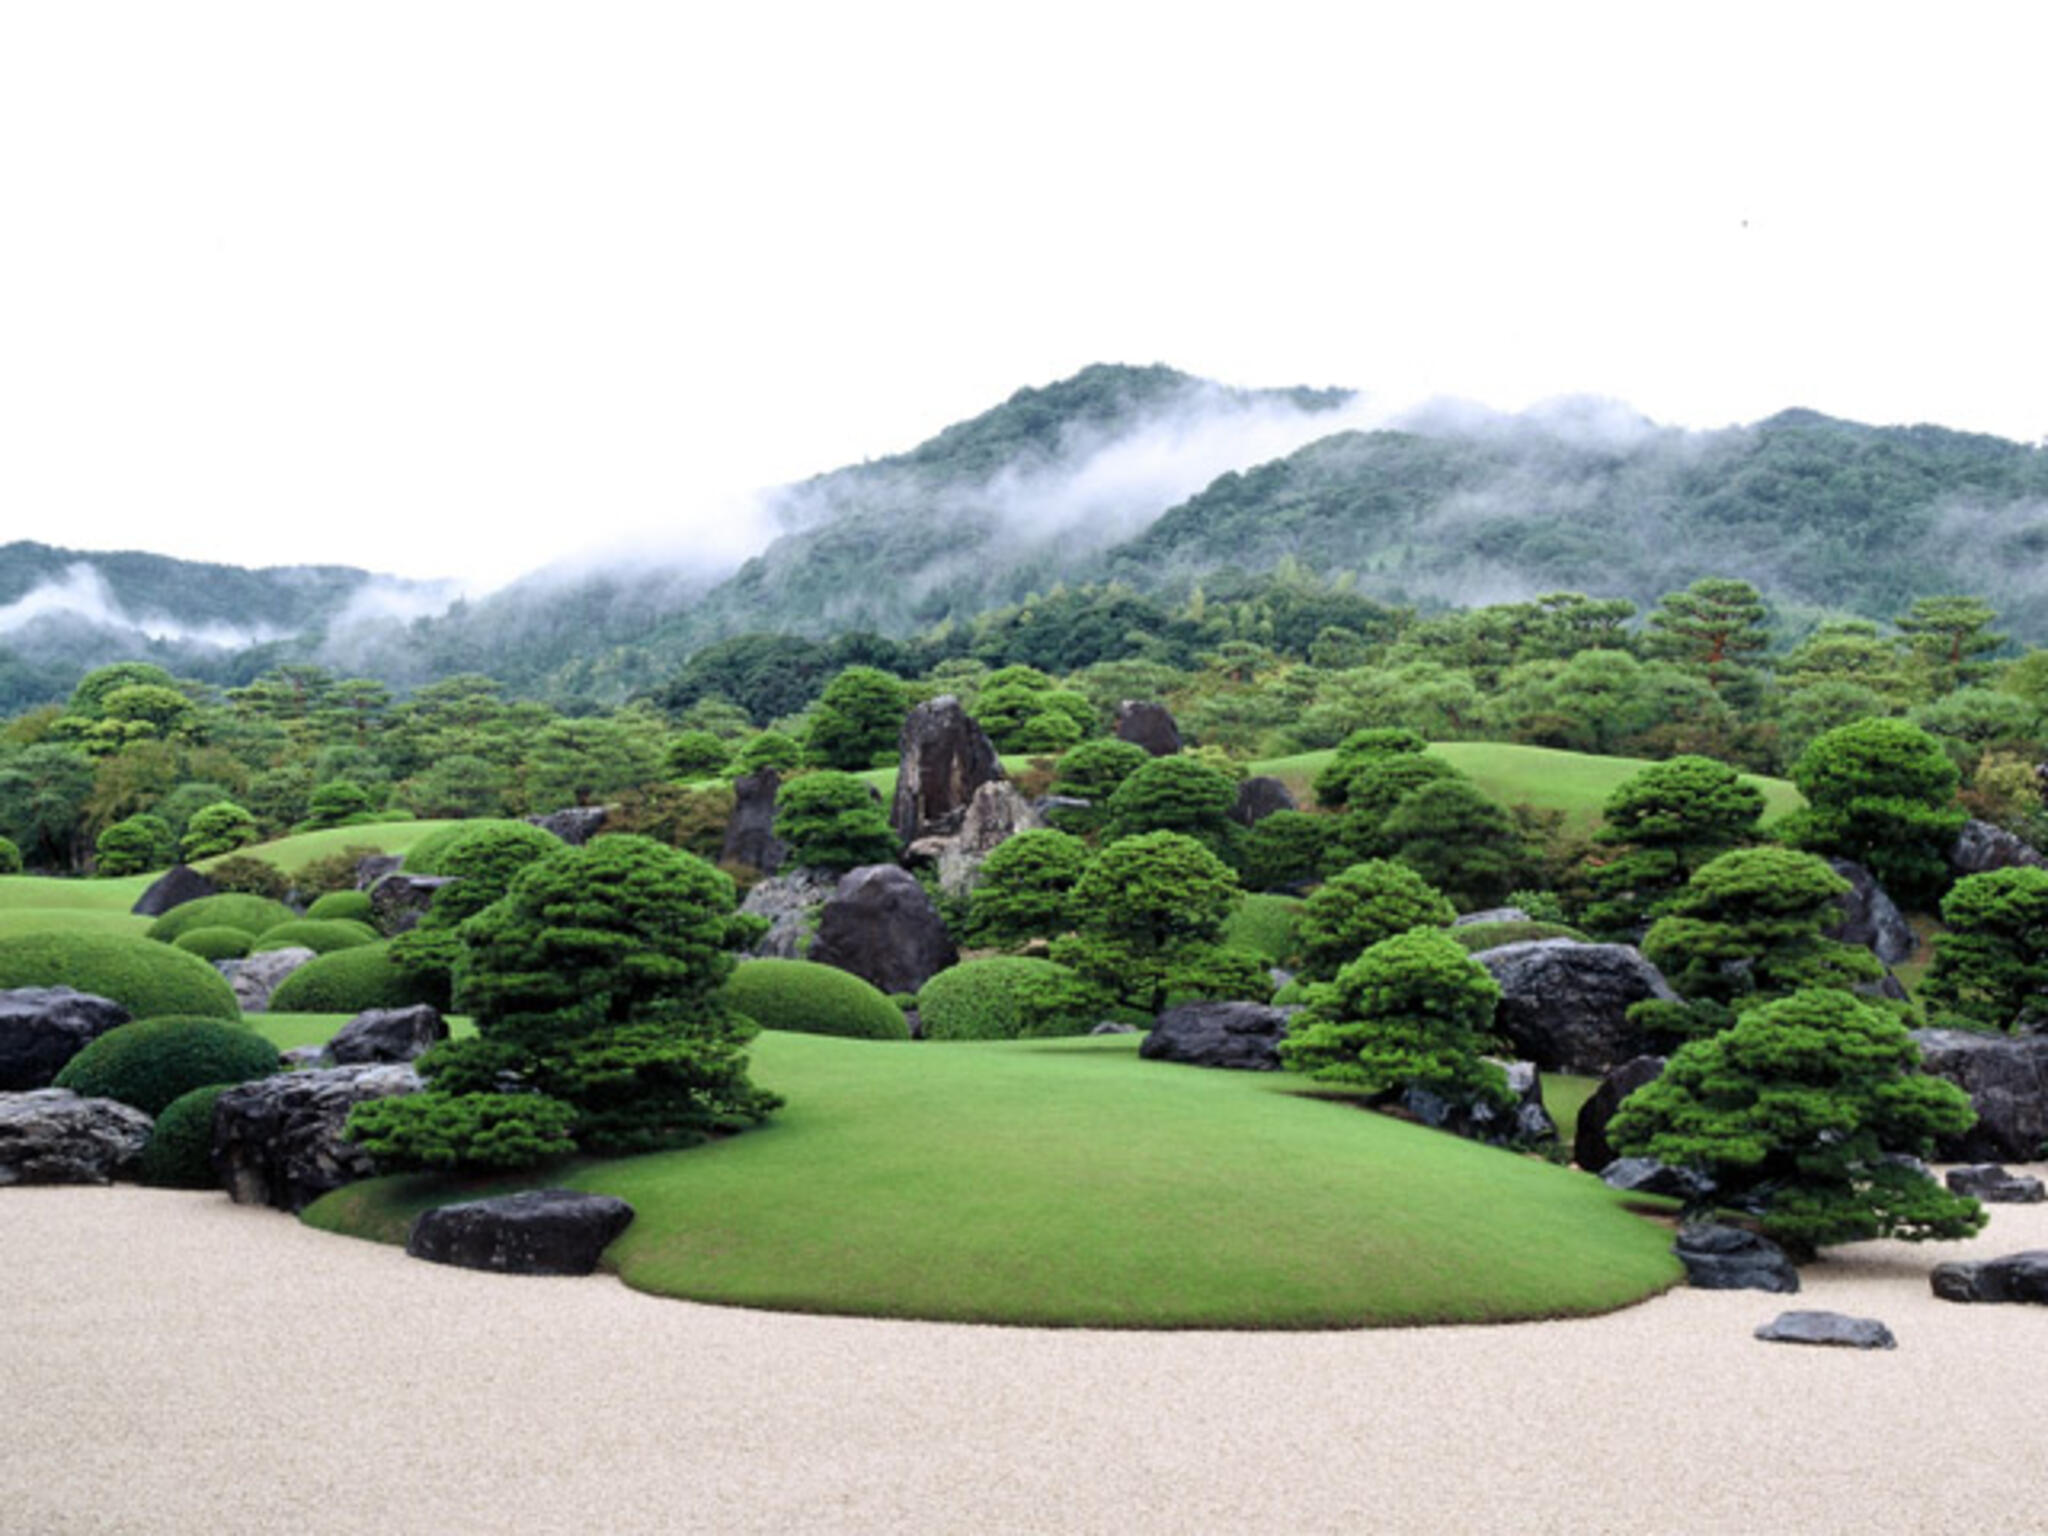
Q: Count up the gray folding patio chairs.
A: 0